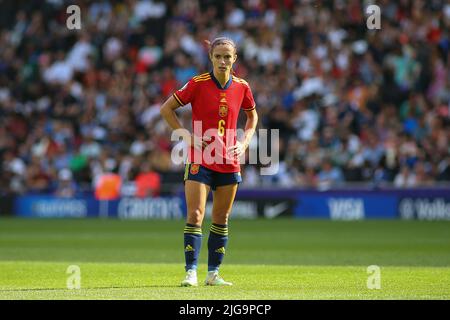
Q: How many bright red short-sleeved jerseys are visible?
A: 1